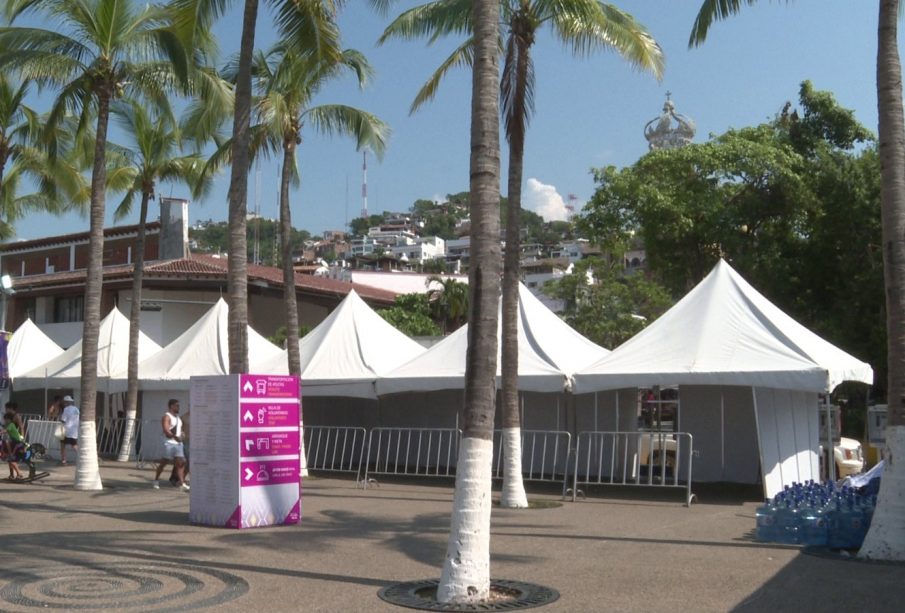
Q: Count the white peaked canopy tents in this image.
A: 6